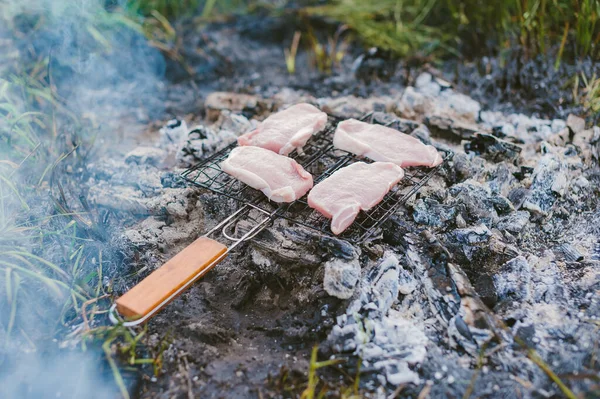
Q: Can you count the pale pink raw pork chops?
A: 4